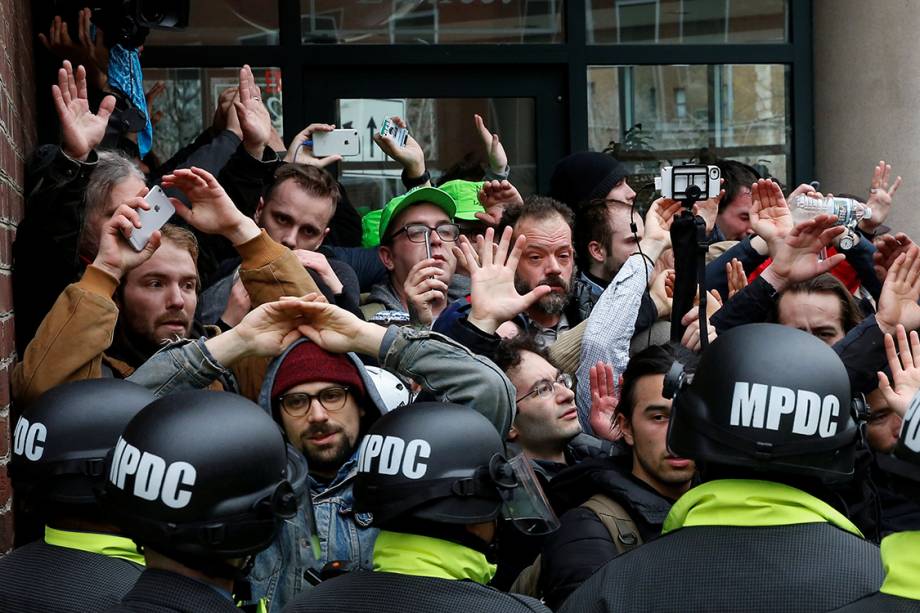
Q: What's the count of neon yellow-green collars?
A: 4